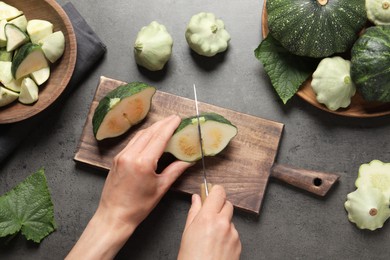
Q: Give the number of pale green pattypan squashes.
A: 6